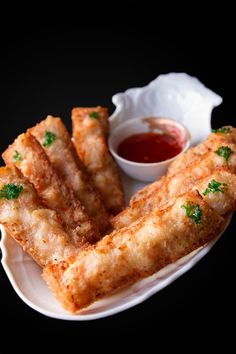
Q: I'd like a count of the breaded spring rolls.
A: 8